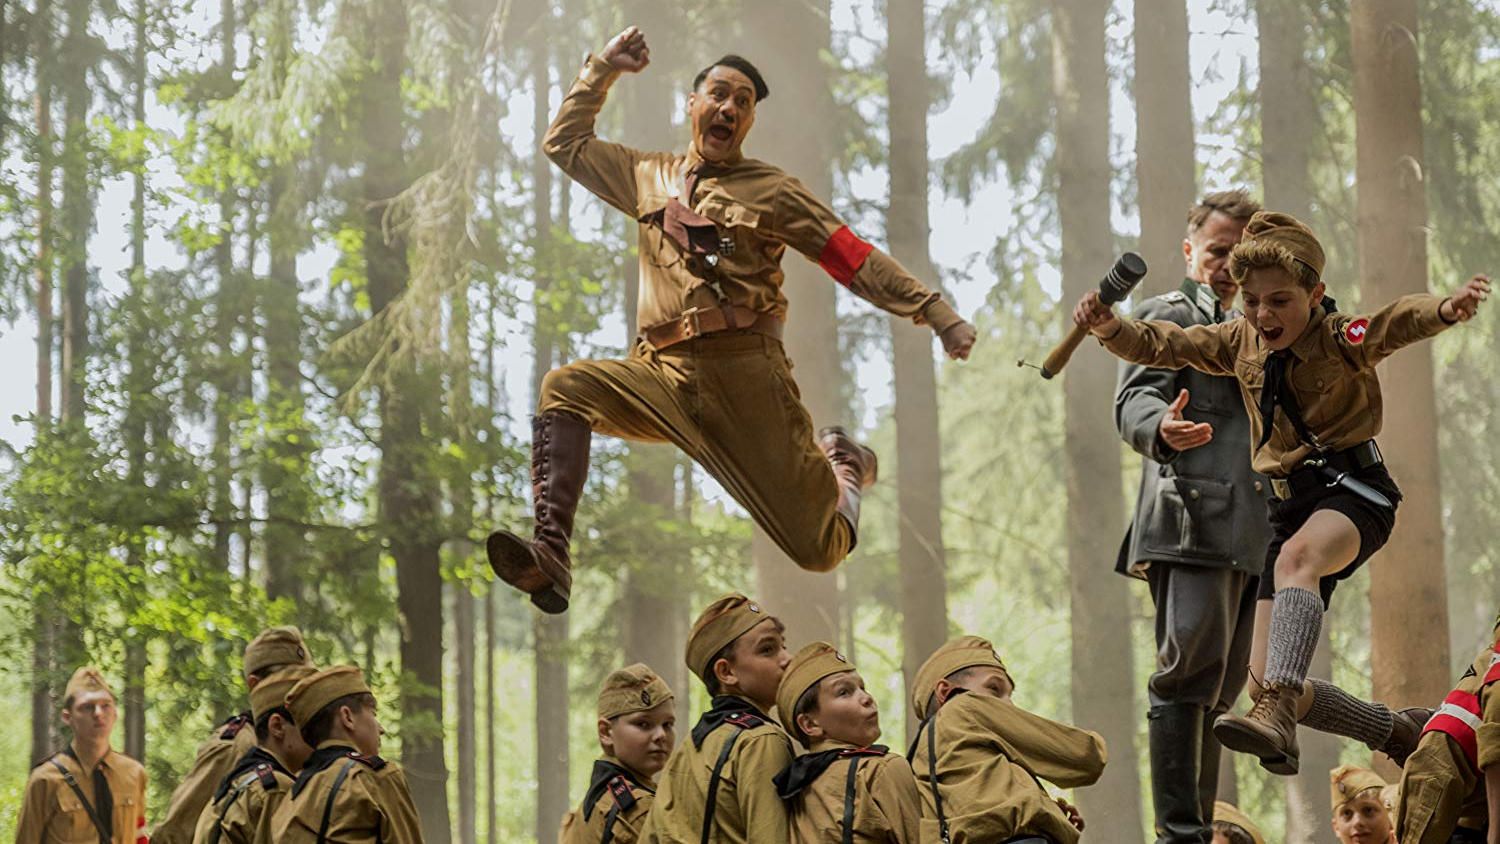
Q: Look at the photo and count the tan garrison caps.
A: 12